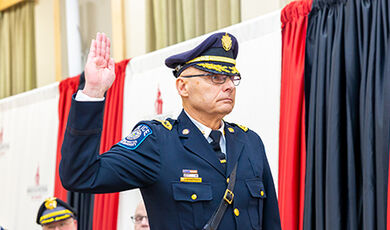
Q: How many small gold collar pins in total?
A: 2